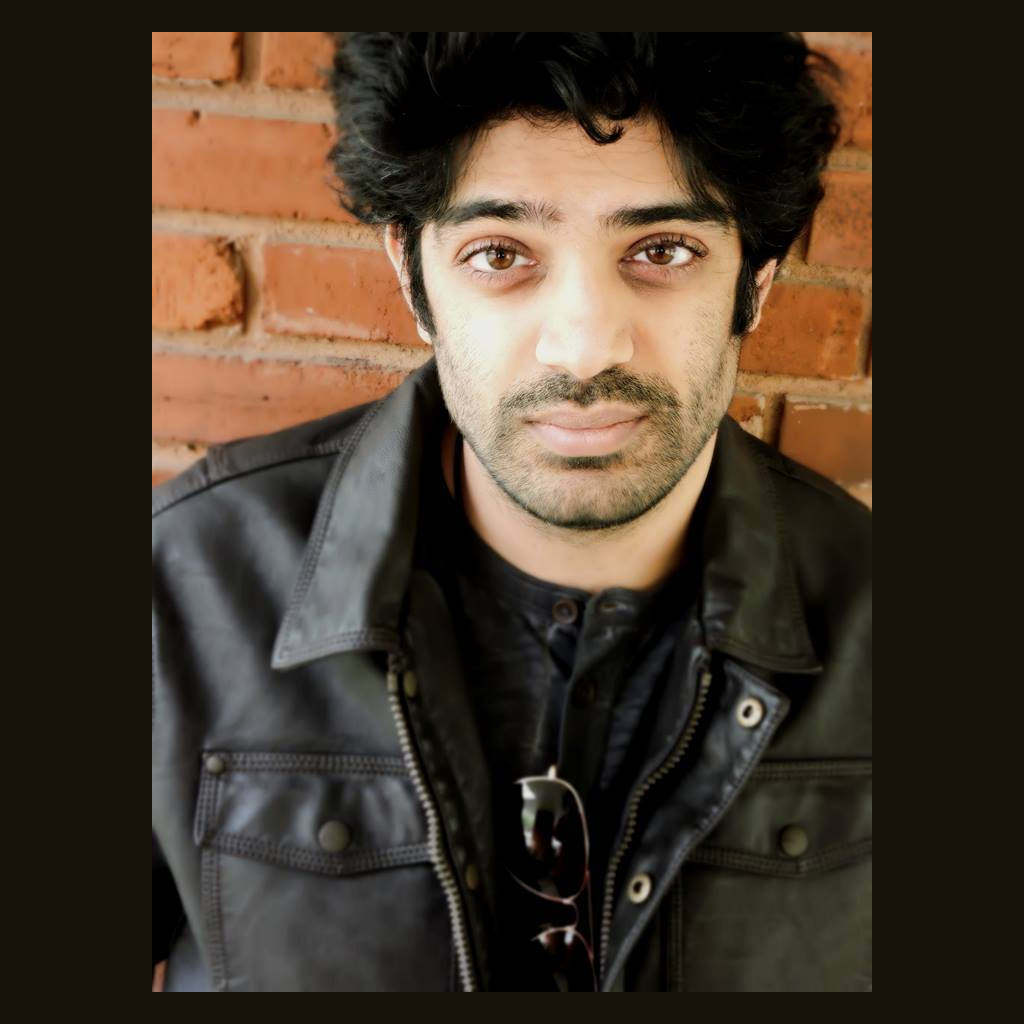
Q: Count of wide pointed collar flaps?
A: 2